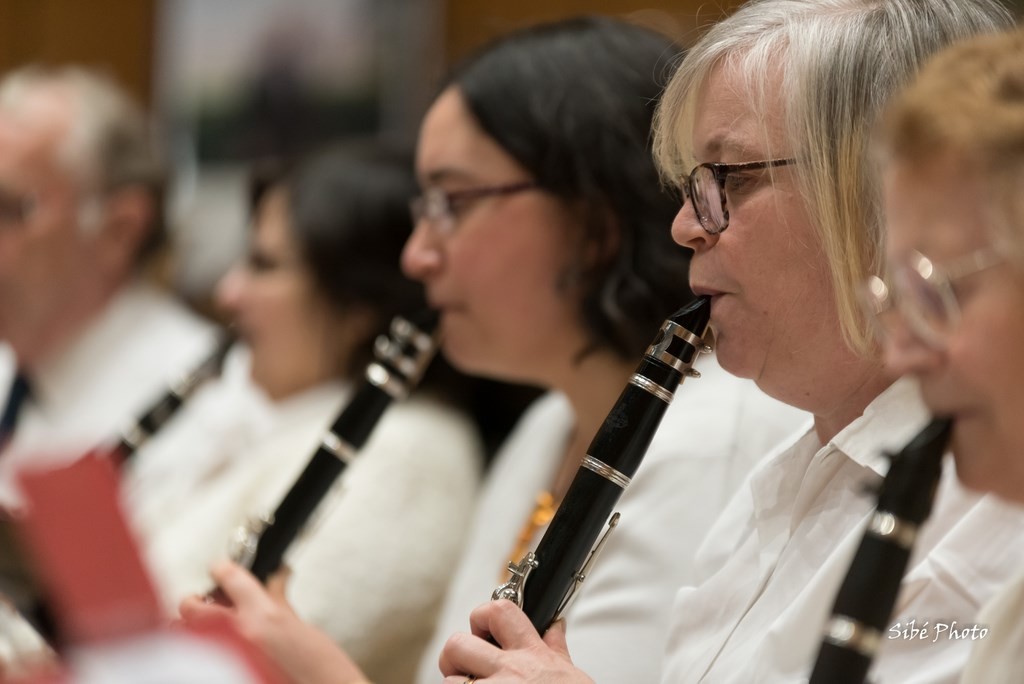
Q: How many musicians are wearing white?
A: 5